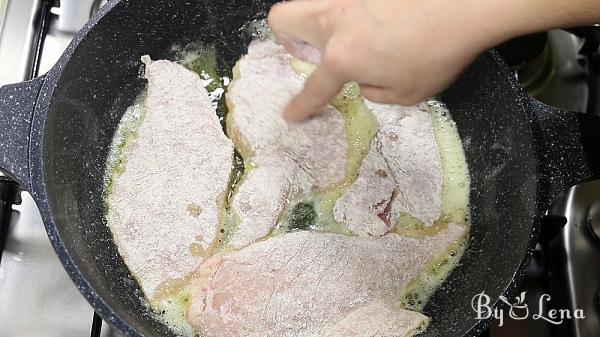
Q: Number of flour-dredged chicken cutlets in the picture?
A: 4